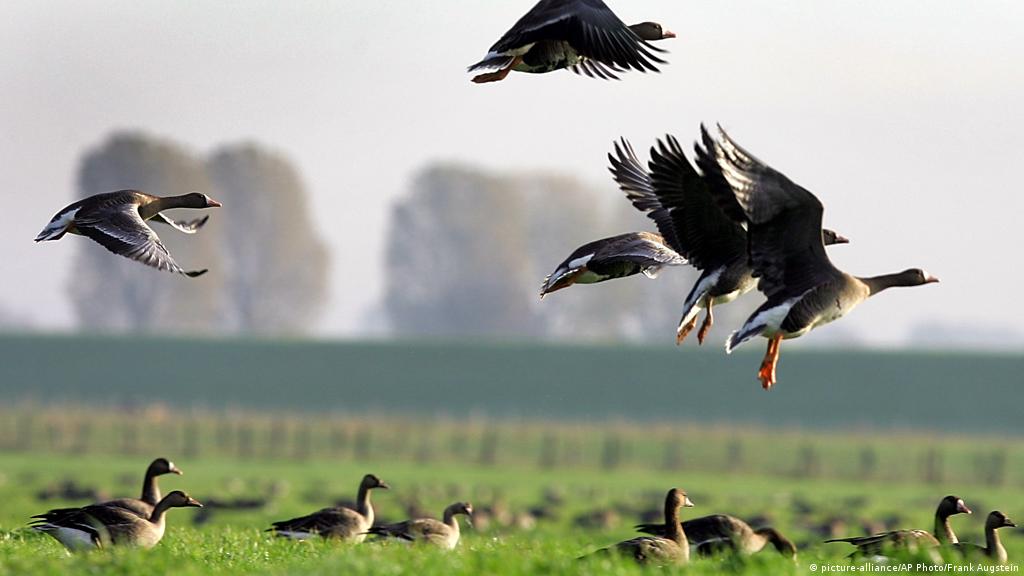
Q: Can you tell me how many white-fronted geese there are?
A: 13